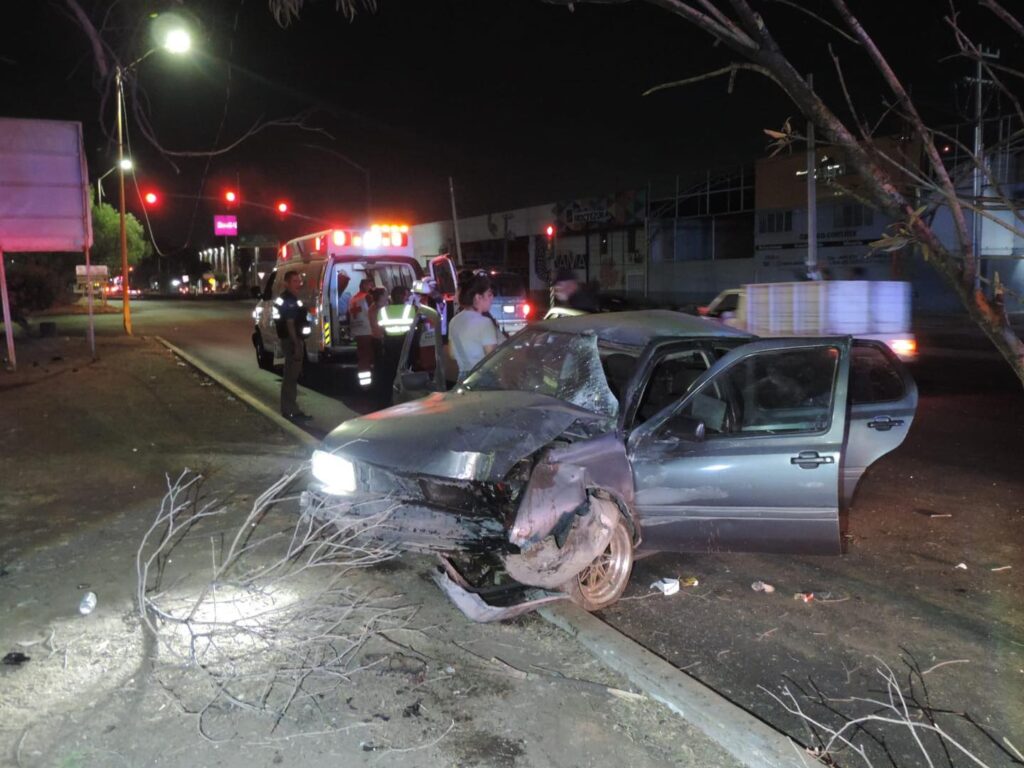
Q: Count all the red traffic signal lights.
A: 4